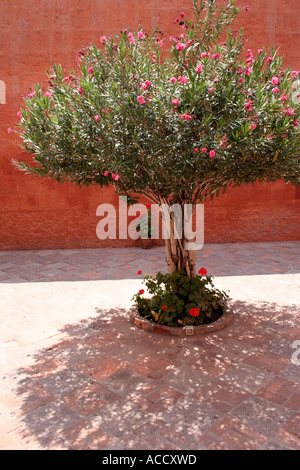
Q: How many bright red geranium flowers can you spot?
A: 5